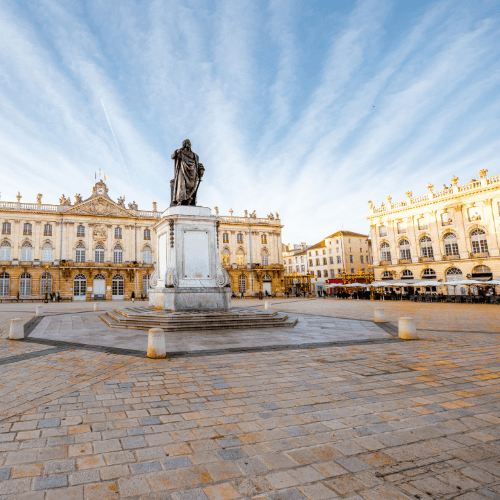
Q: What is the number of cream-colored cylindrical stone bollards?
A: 7